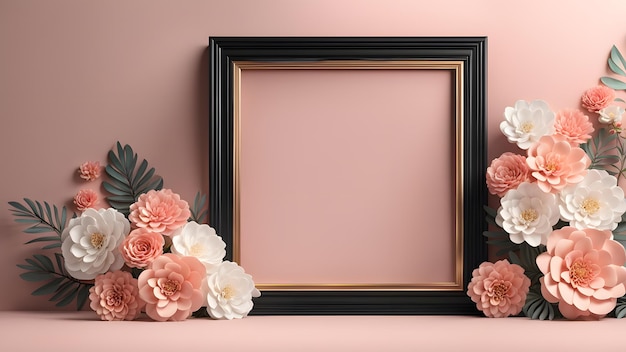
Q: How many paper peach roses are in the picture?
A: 12